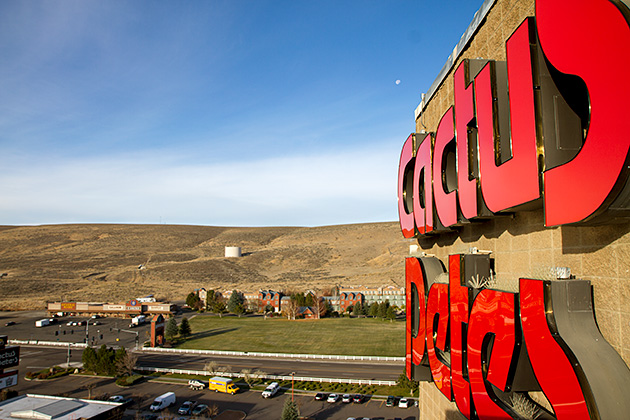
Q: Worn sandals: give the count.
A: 0